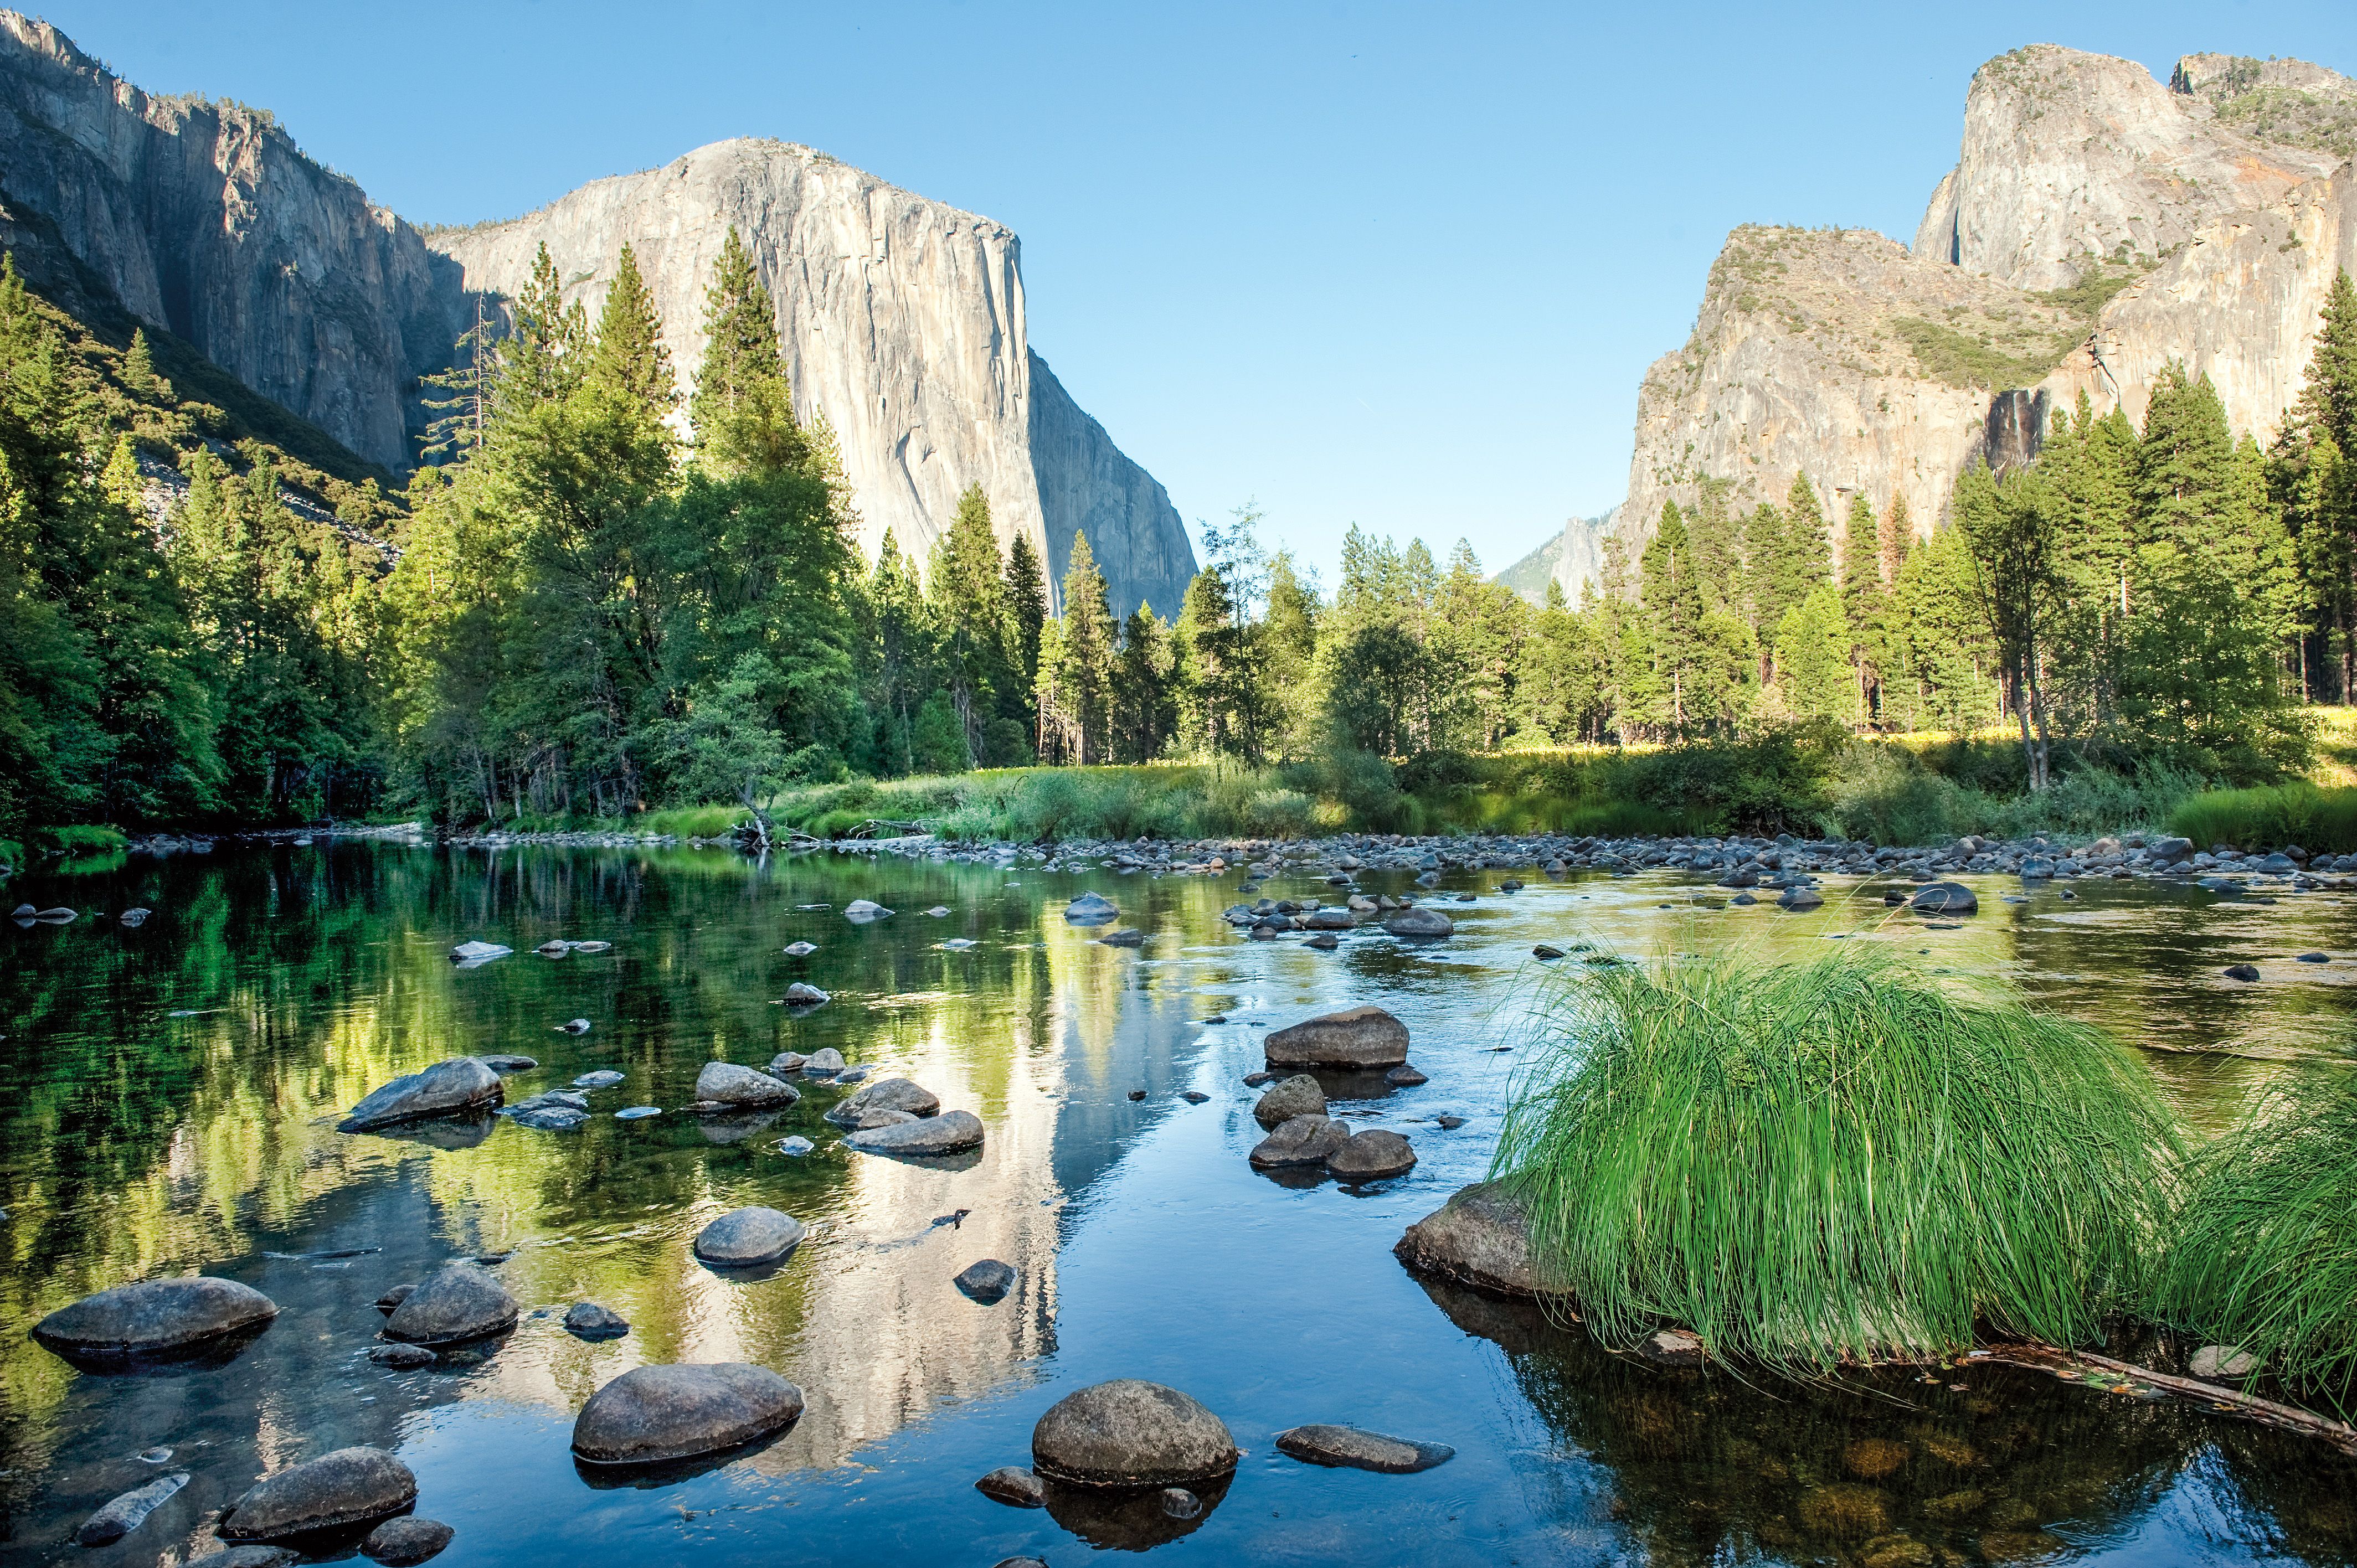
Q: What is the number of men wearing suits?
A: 0